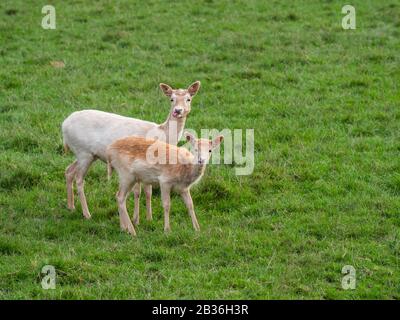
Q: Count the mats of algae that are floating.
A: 0